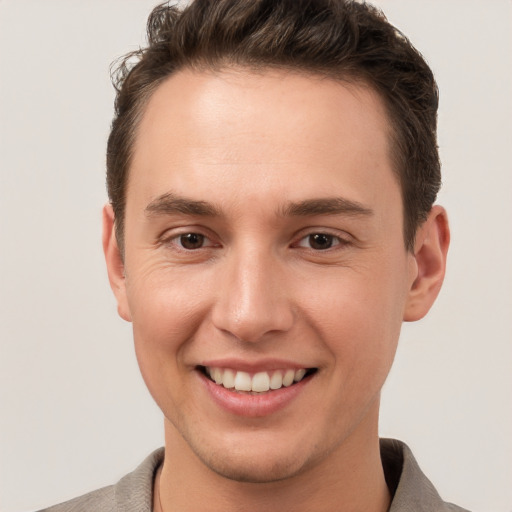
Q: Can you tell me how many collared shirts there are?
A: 1